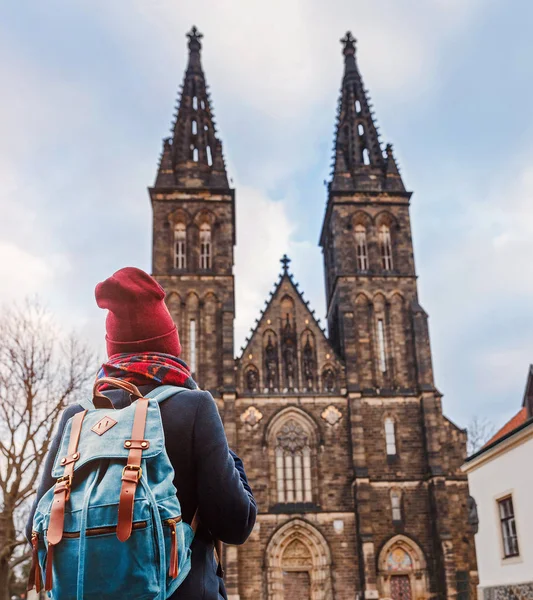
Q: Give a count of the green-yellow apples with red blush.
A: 0